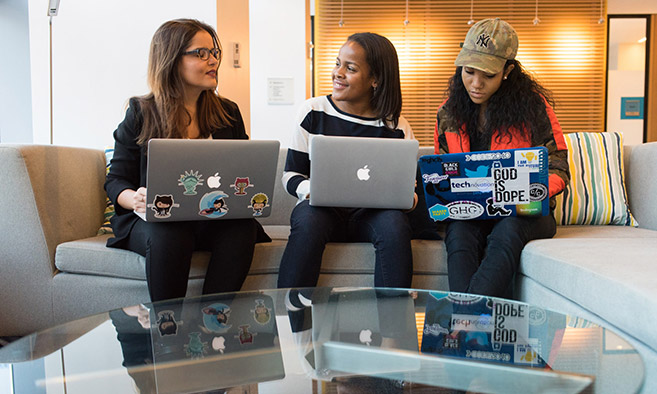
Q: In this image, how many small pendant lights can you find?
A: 5